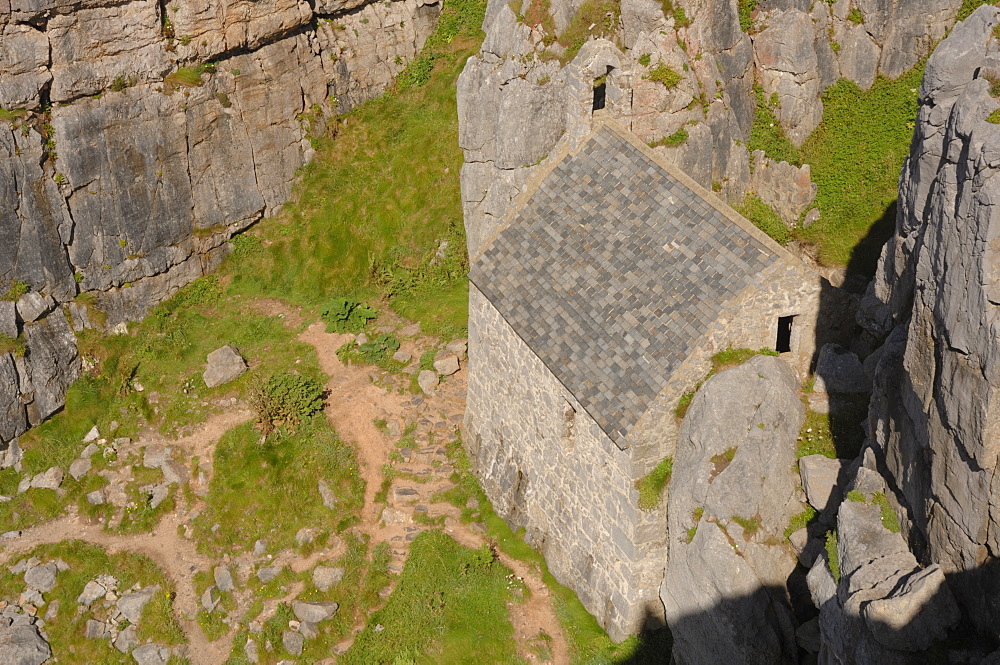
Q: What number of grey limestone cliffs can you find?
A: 3